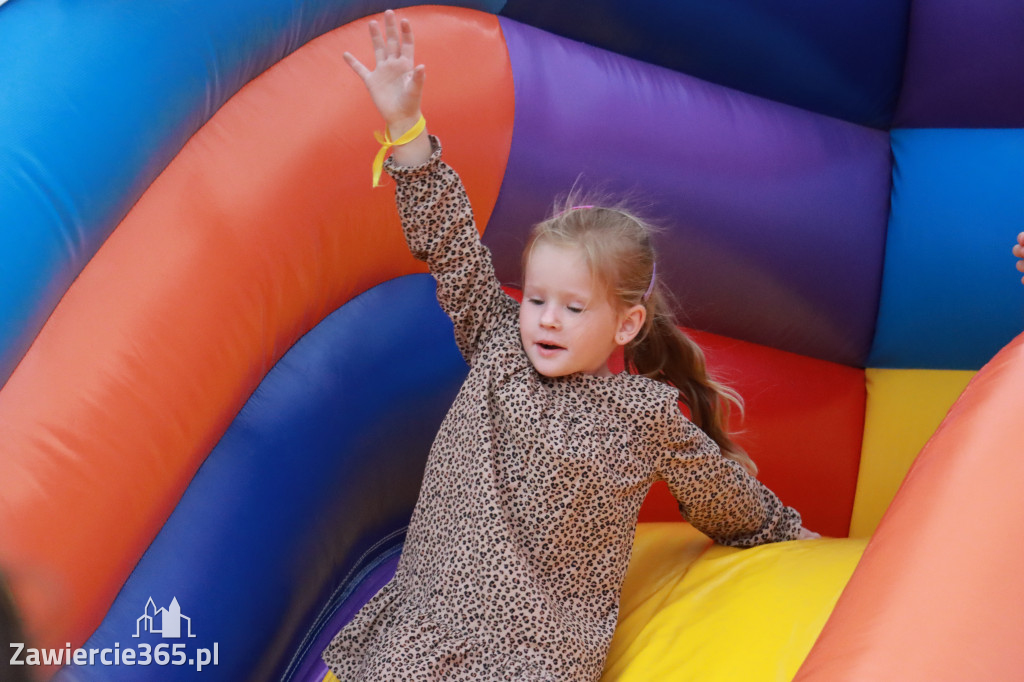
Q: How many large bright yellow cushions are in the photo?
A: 2